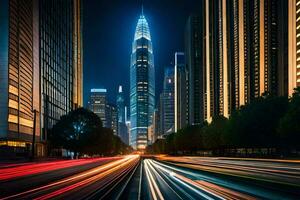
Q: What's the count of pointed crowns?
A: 1